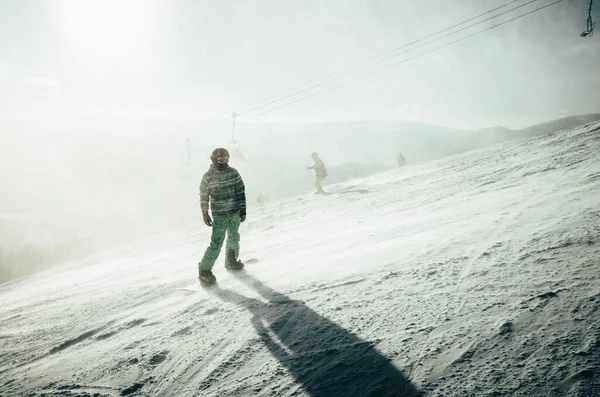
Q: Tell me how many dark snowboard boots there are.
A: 2